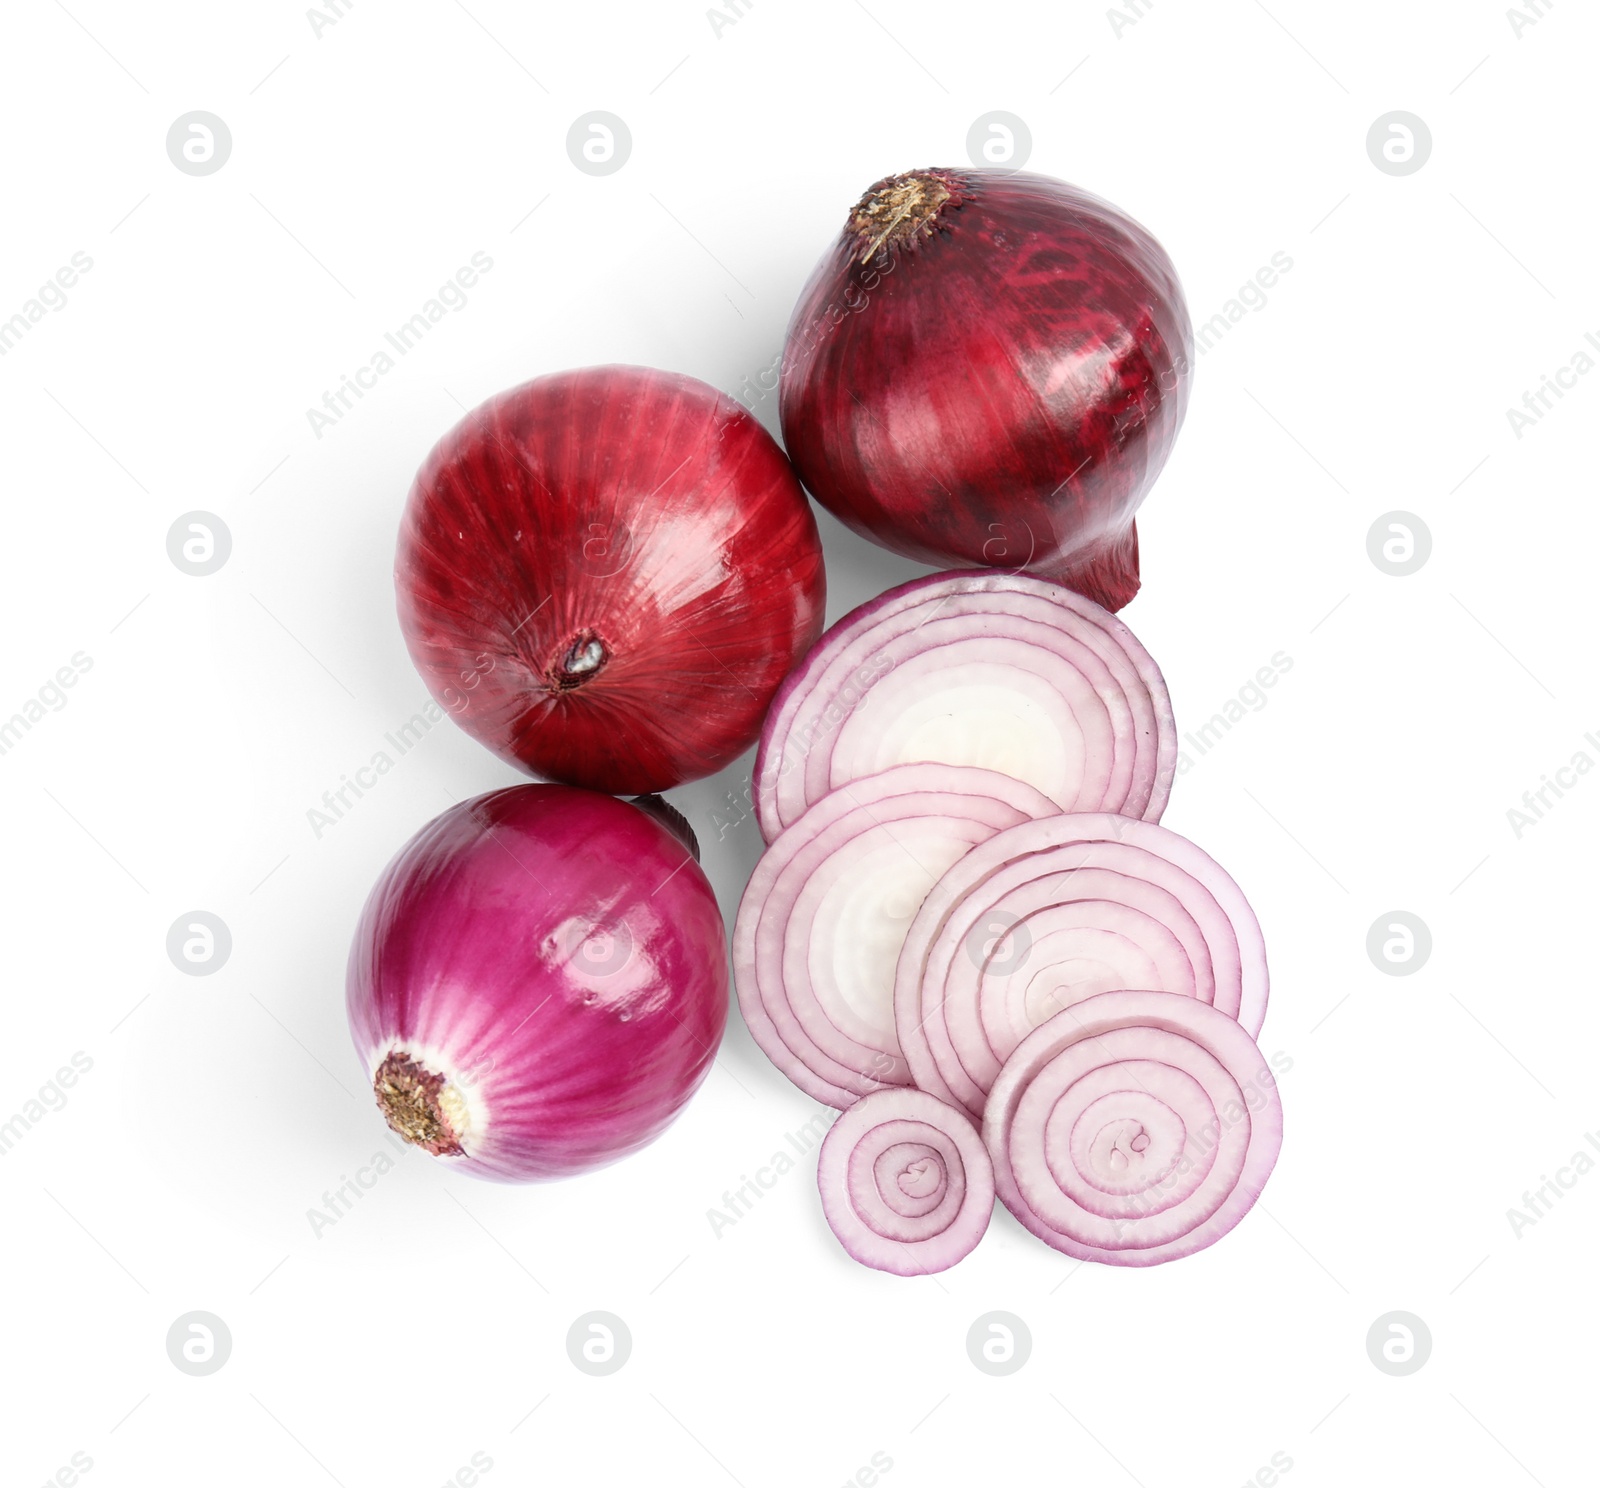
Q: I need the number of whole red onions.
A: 3